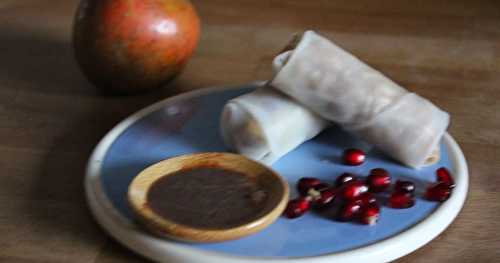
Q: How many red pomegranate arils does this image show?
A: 14